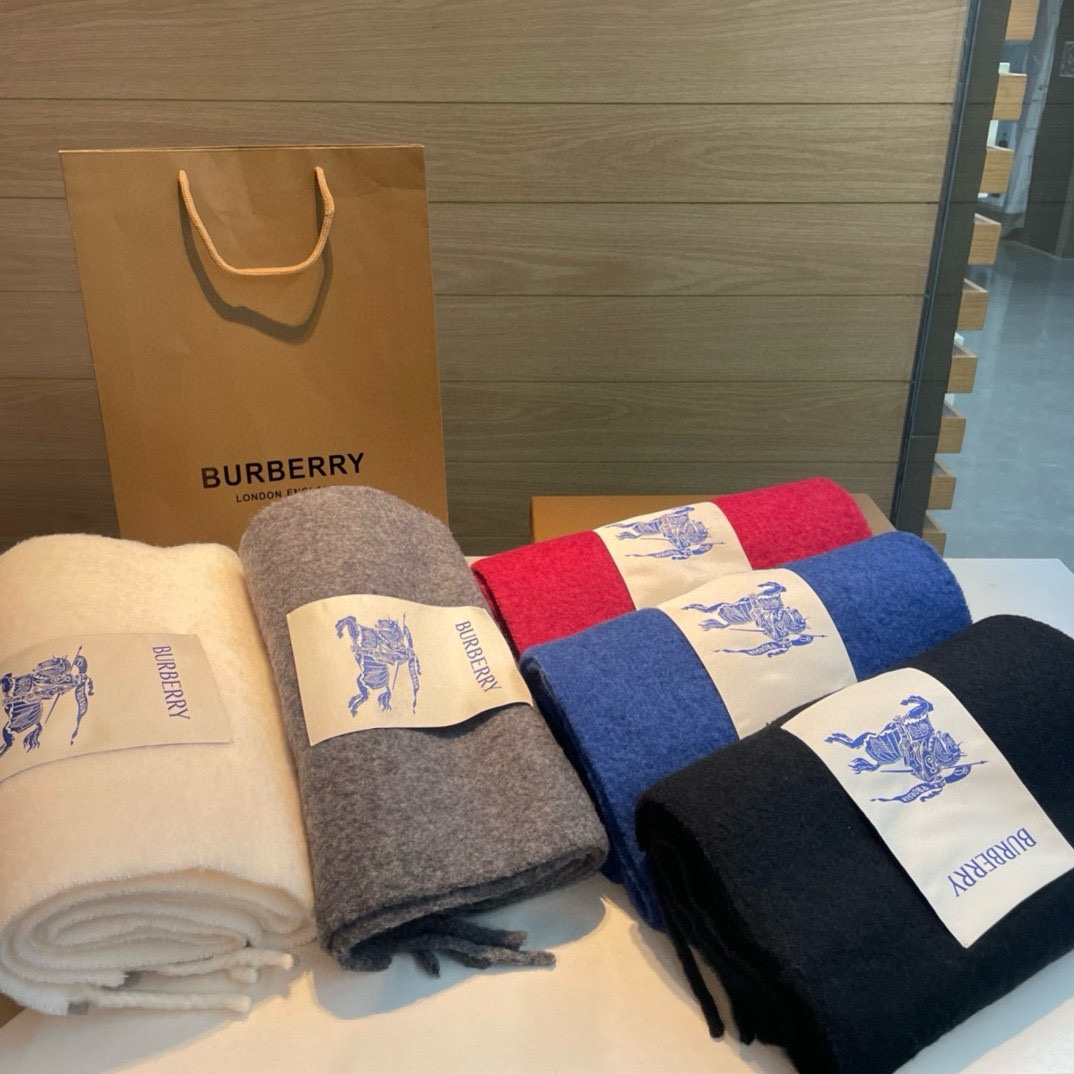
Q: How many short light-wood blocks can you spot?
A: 9